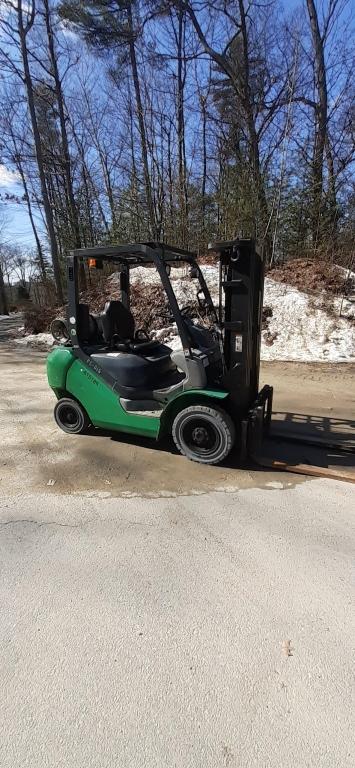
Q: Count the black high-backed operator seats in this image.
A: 1